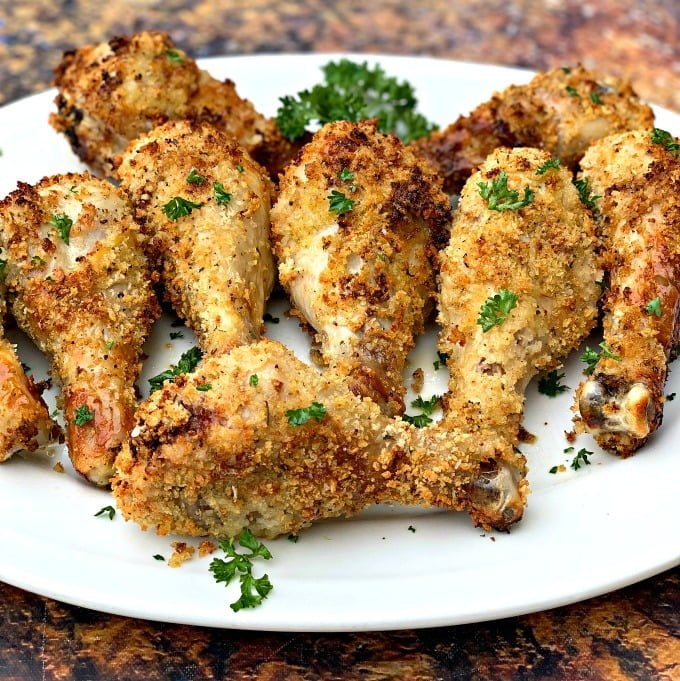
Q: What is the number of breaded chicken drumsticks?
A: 9